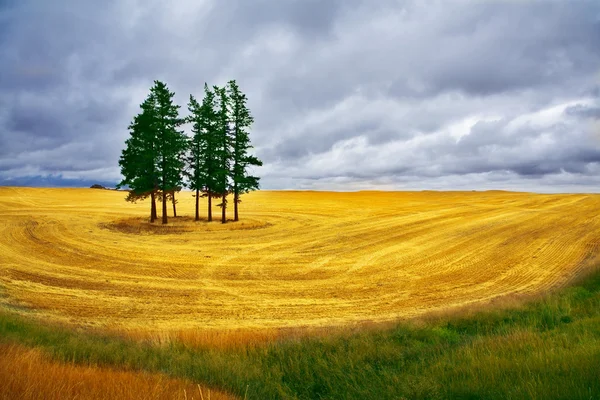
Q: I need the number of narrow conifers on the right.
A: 4